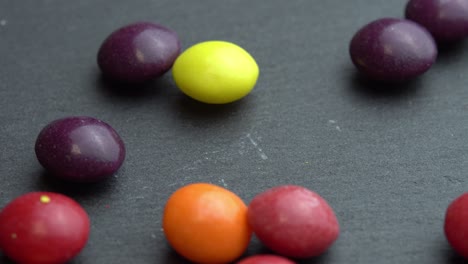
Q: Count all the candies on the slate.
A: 10